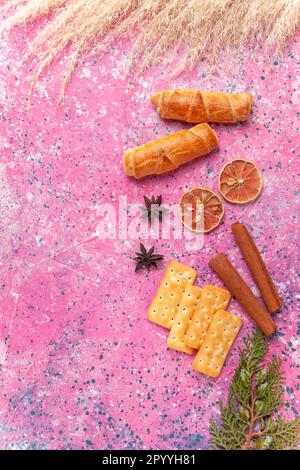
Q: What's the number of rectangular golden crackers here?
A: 4